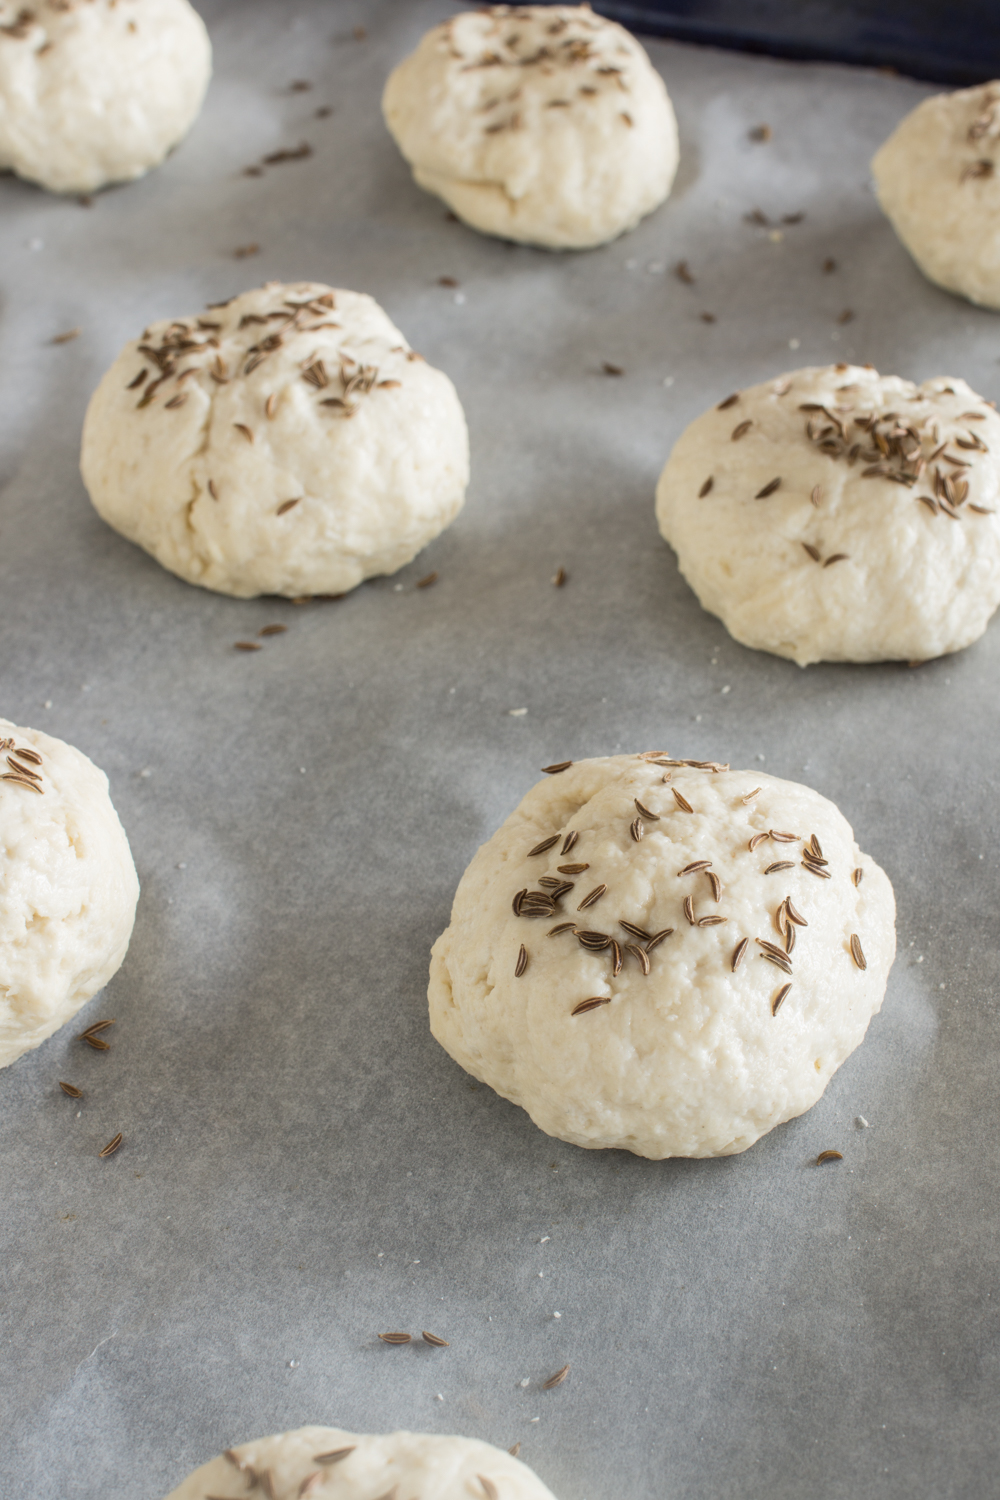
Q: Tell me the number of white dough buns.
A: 8